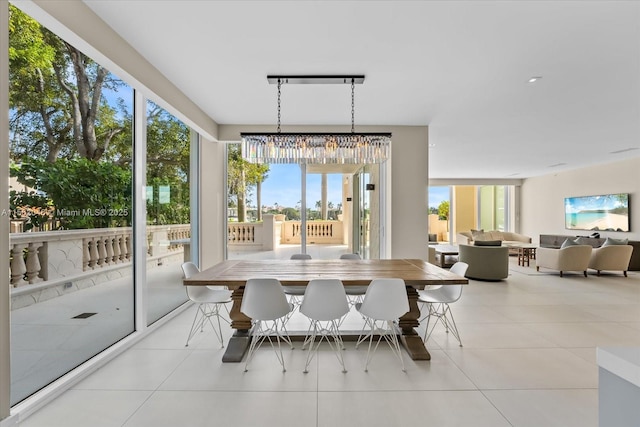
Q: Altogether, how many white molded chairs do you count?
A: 7